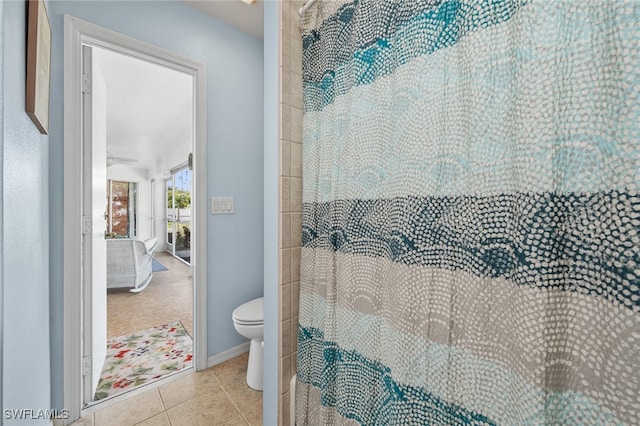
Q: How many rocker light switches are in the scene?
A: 3